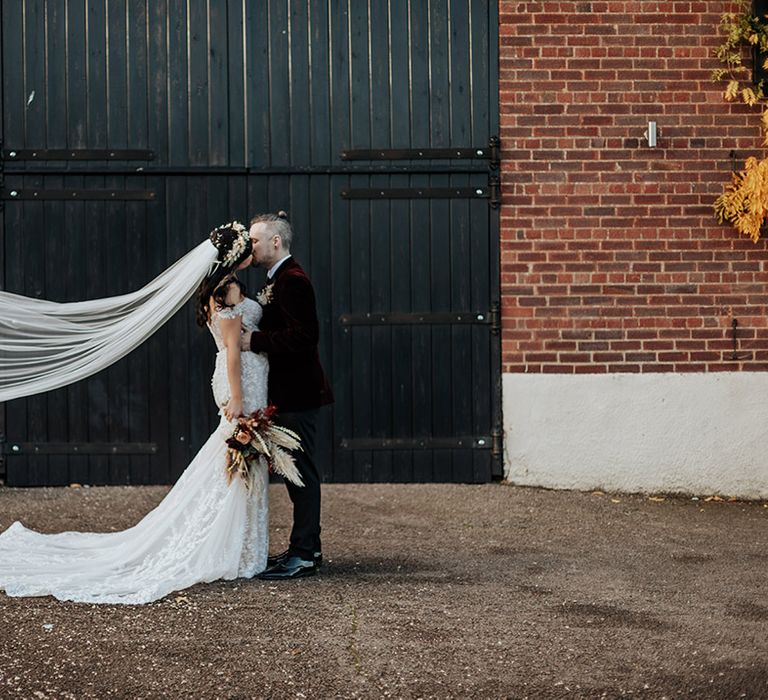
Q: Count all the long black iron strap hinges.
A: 7